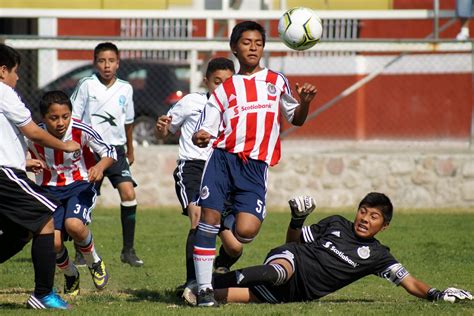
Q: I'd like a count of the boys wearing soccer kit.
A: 6